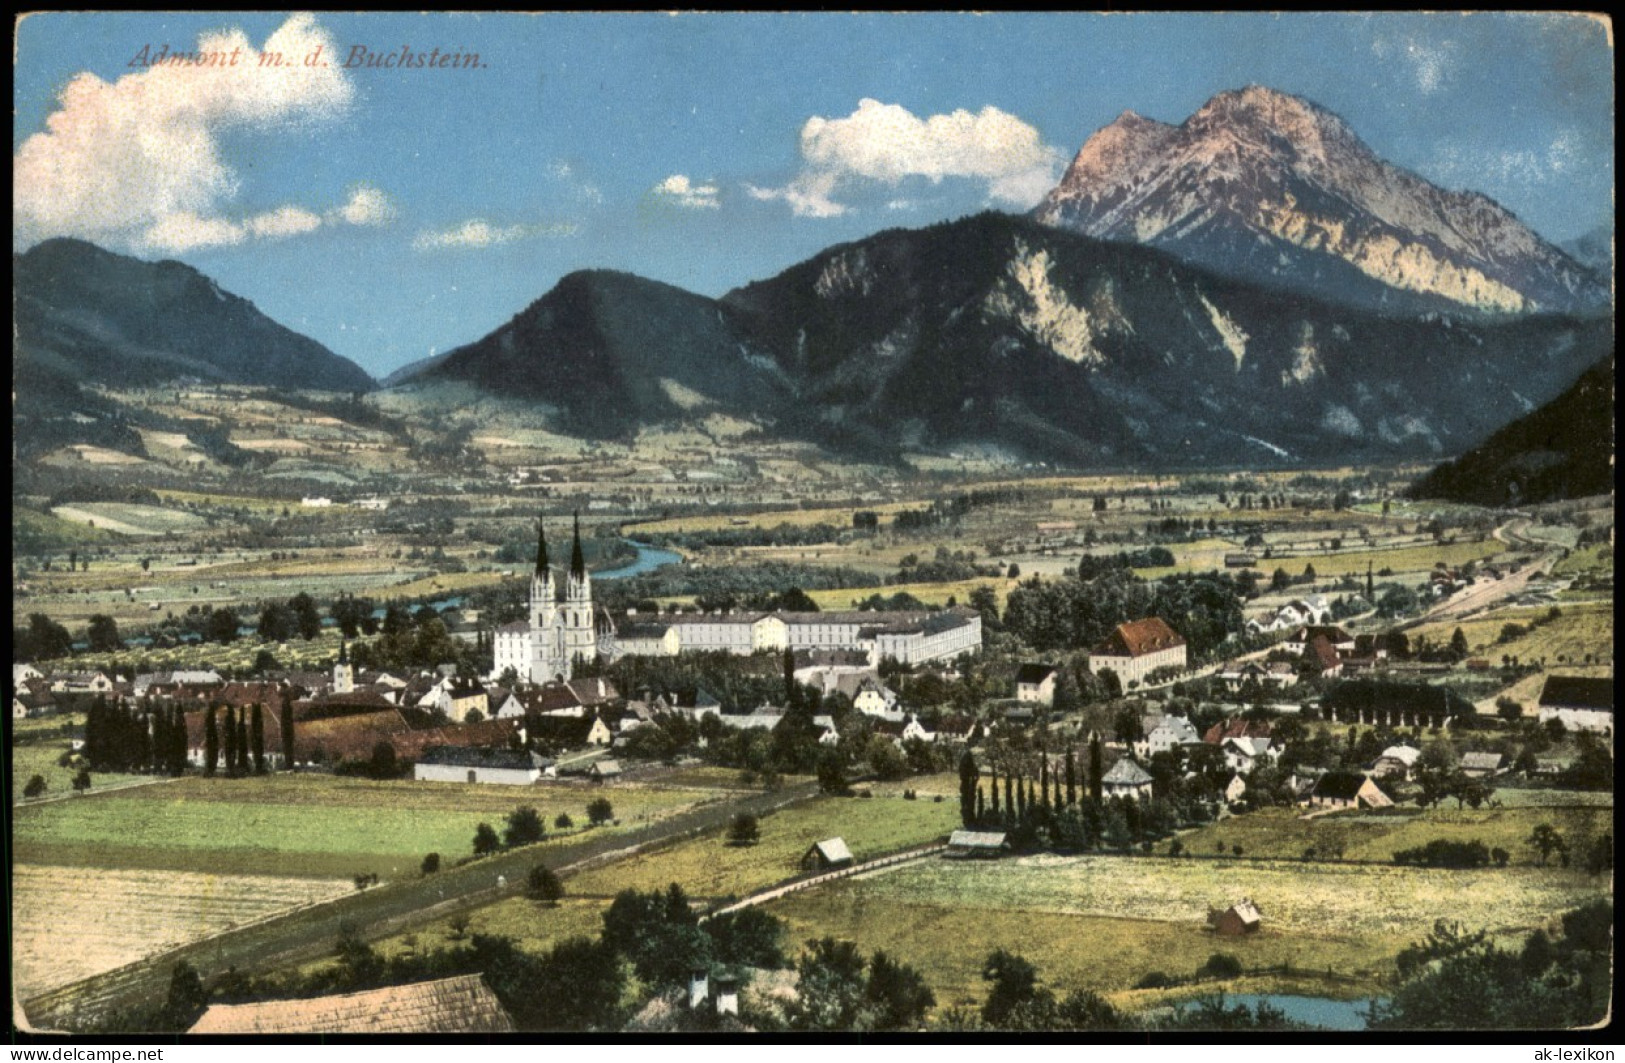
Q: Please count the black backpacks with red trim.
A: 0